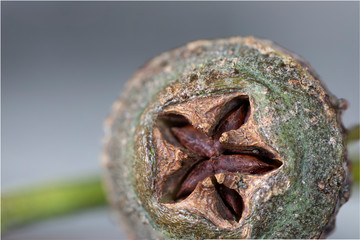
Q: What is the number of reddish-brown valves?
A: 5